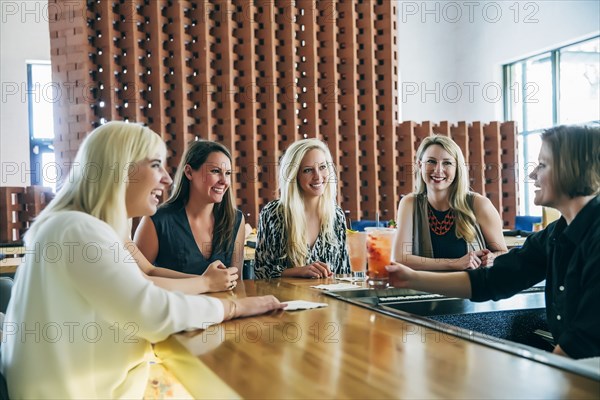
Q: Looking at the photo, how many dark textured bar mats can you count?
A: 1